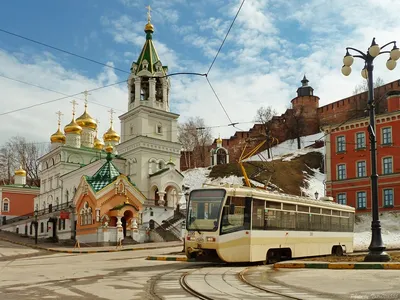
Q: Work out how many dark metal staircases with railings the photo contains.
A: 1